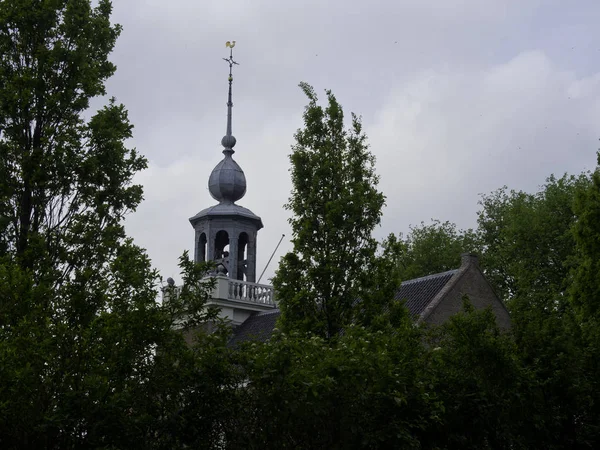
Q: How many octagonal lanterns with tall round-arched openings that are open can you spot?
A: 1